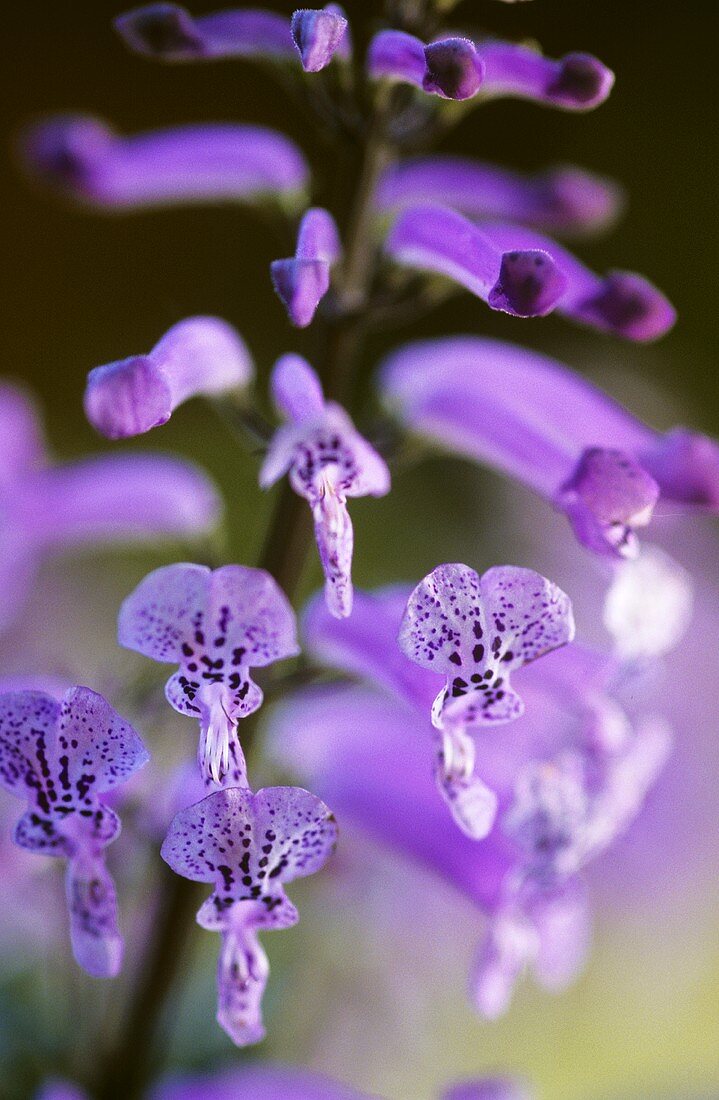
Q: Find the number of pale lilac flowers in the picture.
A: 5